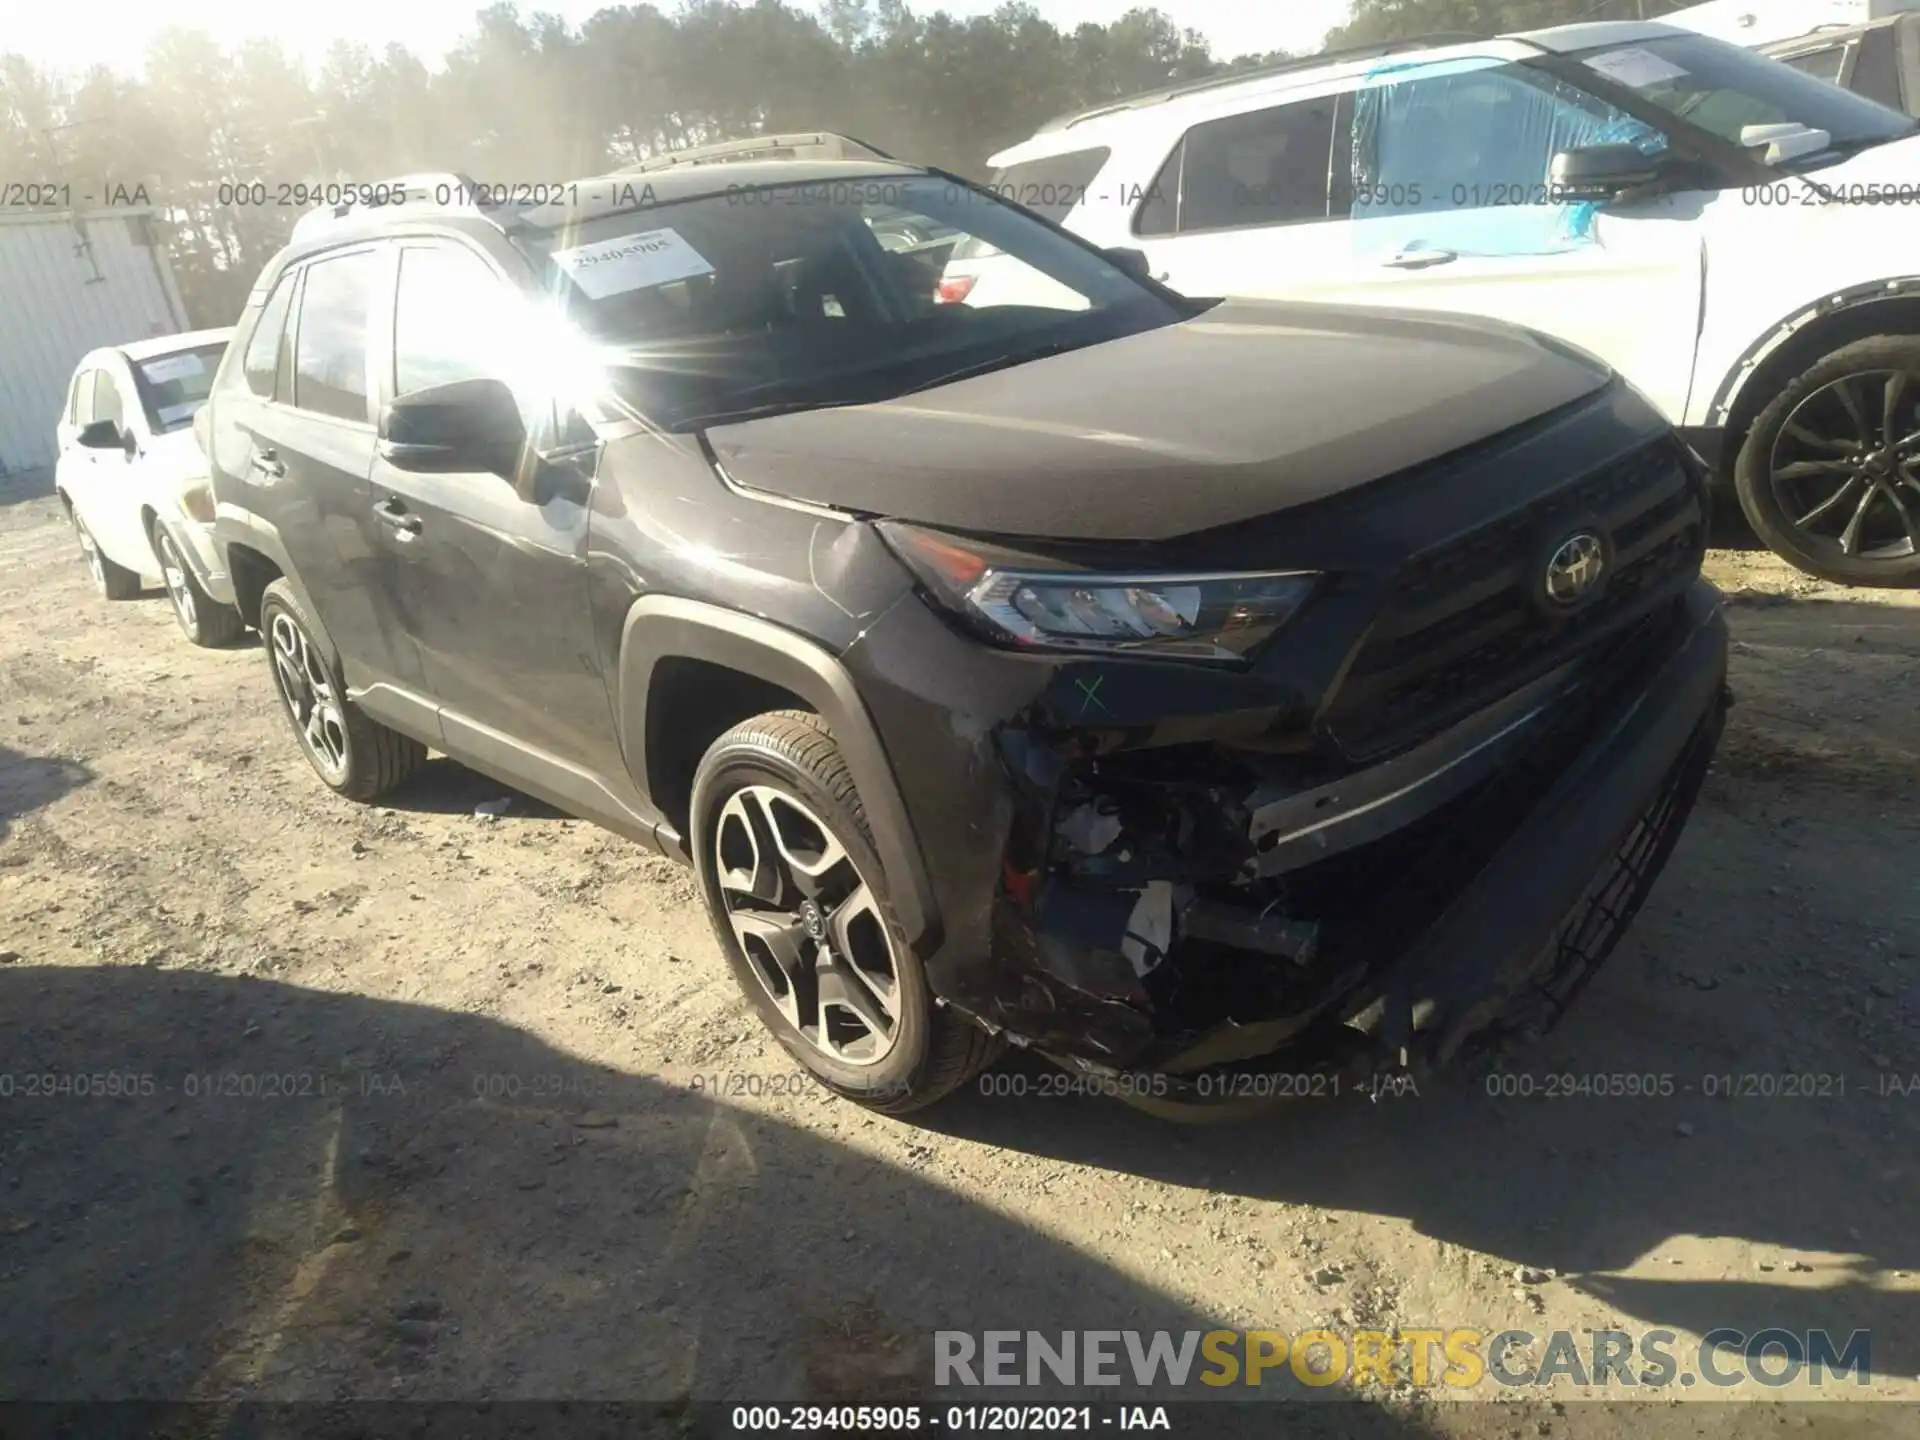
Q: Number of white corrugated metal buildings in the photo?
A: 1